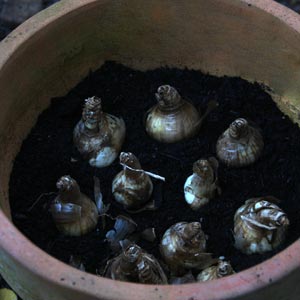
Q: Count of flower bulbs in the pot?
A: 10